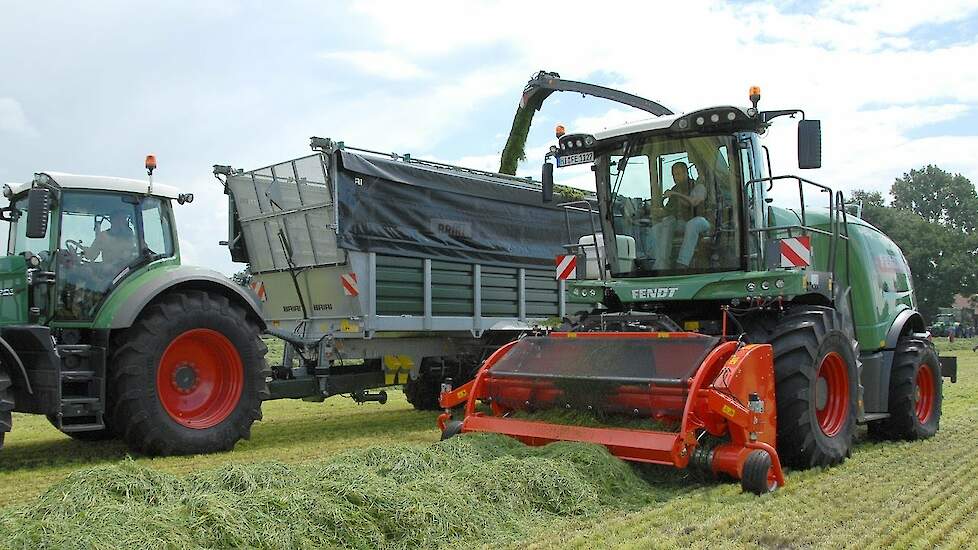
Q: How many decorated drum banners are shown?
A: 0